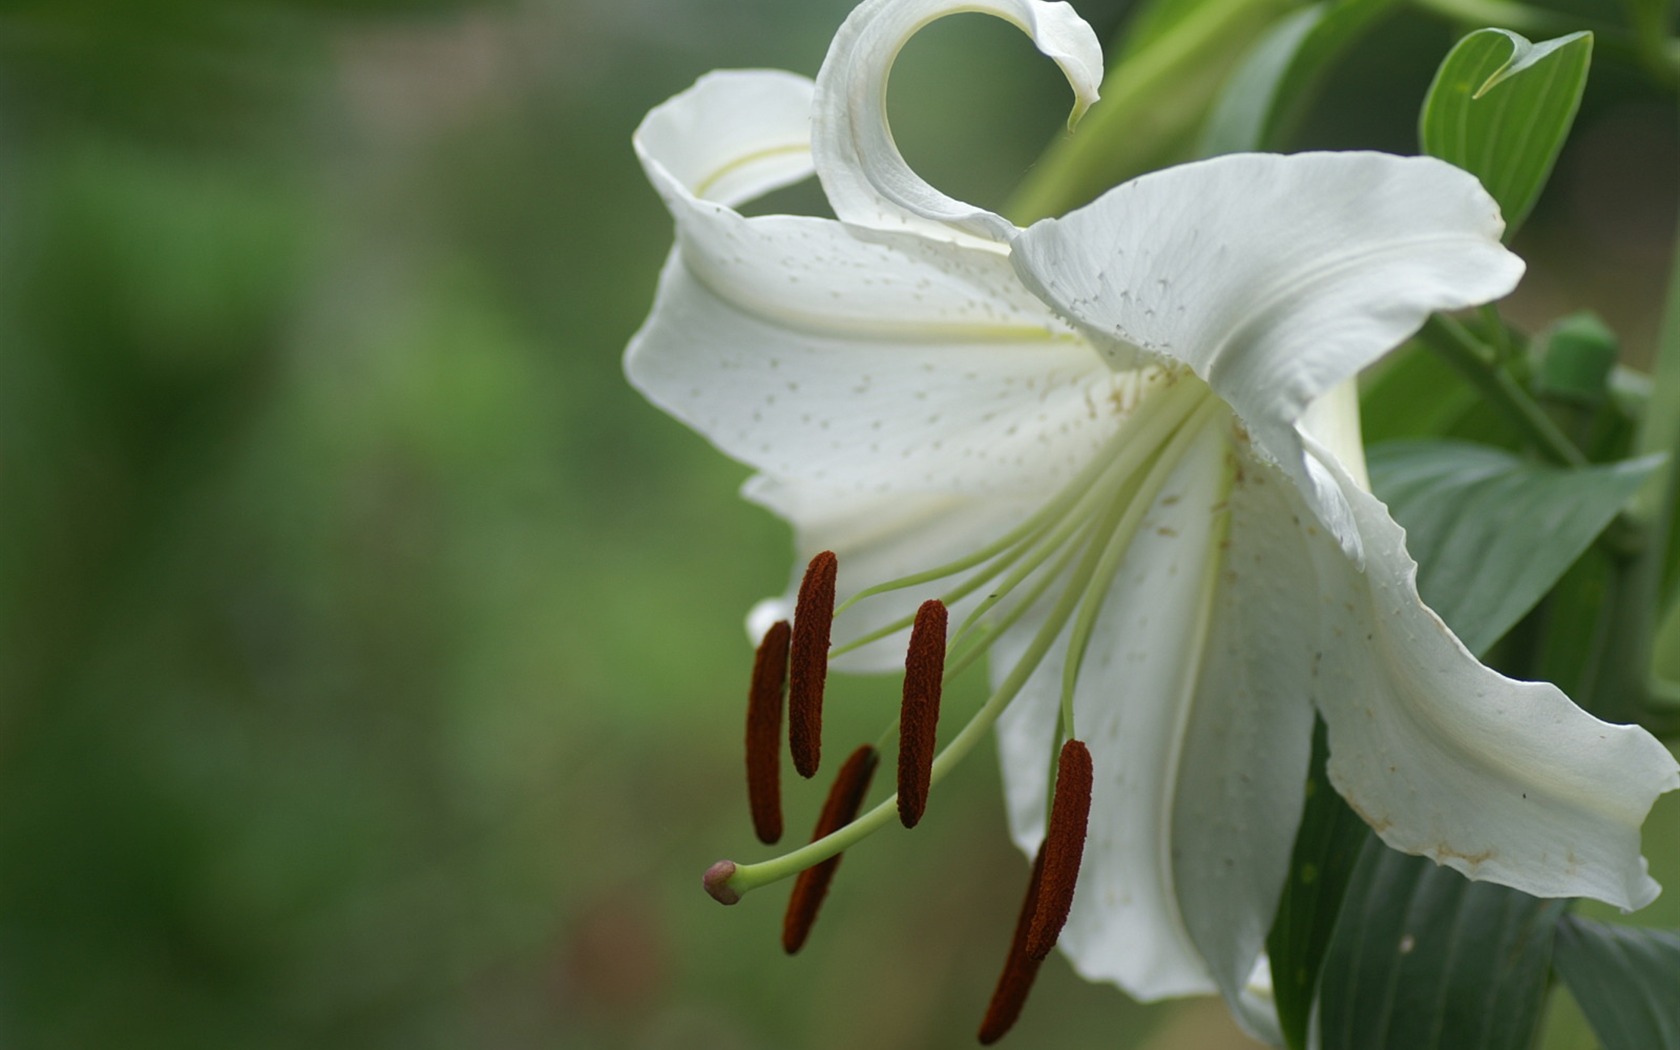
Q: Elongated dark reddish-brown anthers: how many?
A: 6